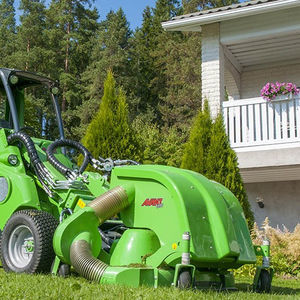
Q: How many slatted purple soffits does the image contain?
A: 0